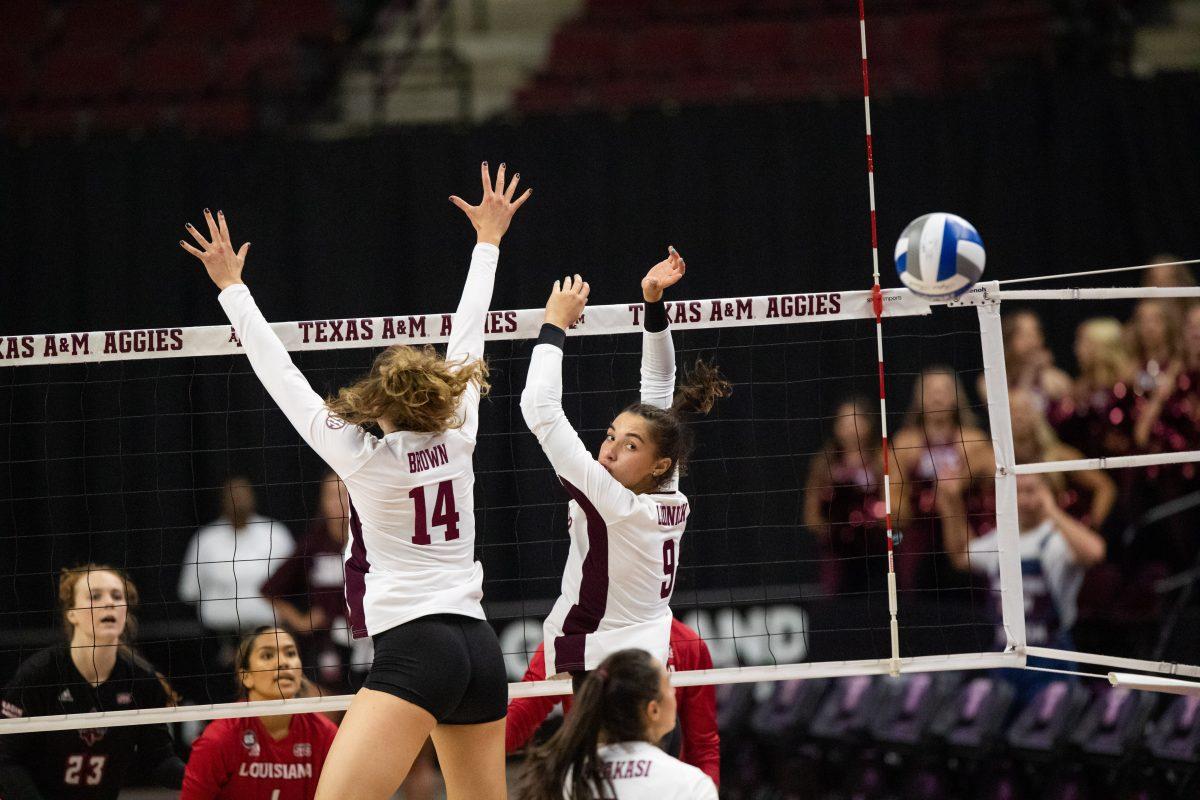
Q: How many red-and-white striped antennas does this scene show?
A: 1